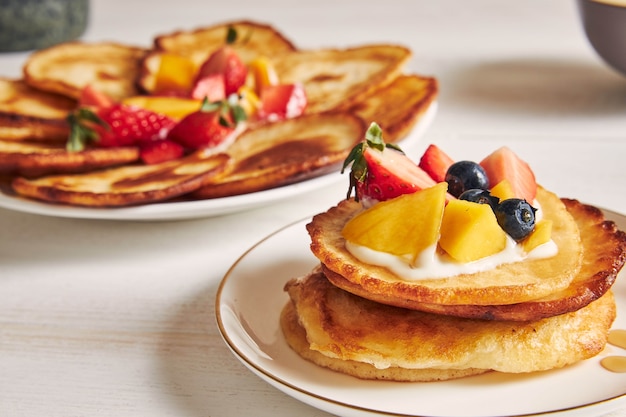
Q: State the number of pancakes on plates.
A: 12